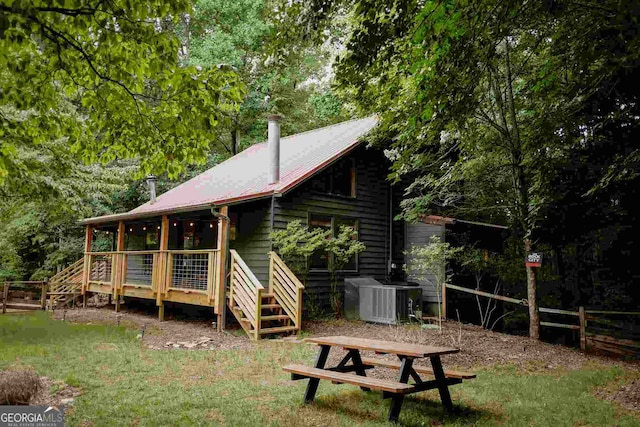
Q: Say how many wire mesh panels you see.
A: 3